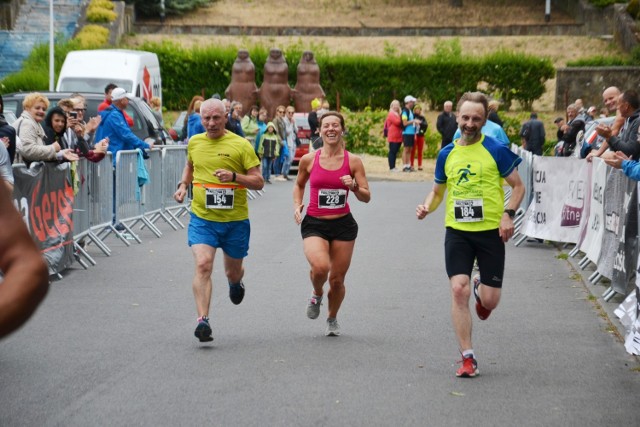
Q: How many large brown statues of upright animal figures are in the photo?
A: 3